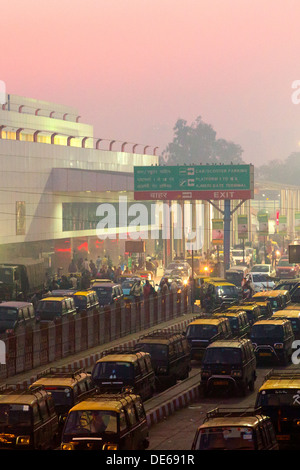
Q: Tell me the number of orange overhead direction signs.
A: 0